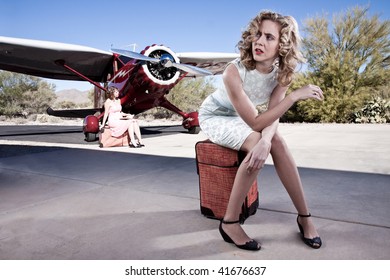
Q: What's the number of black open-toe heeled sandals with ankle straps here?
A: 2